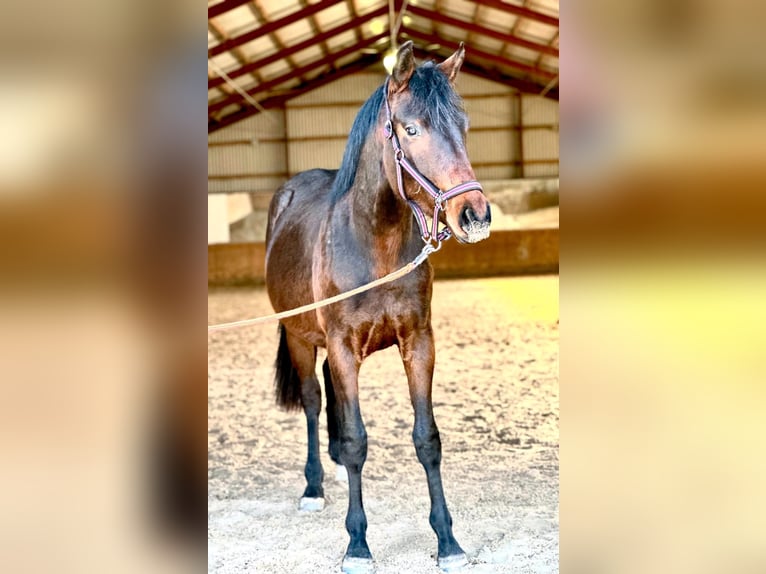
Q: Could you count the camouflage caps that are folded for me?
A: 0